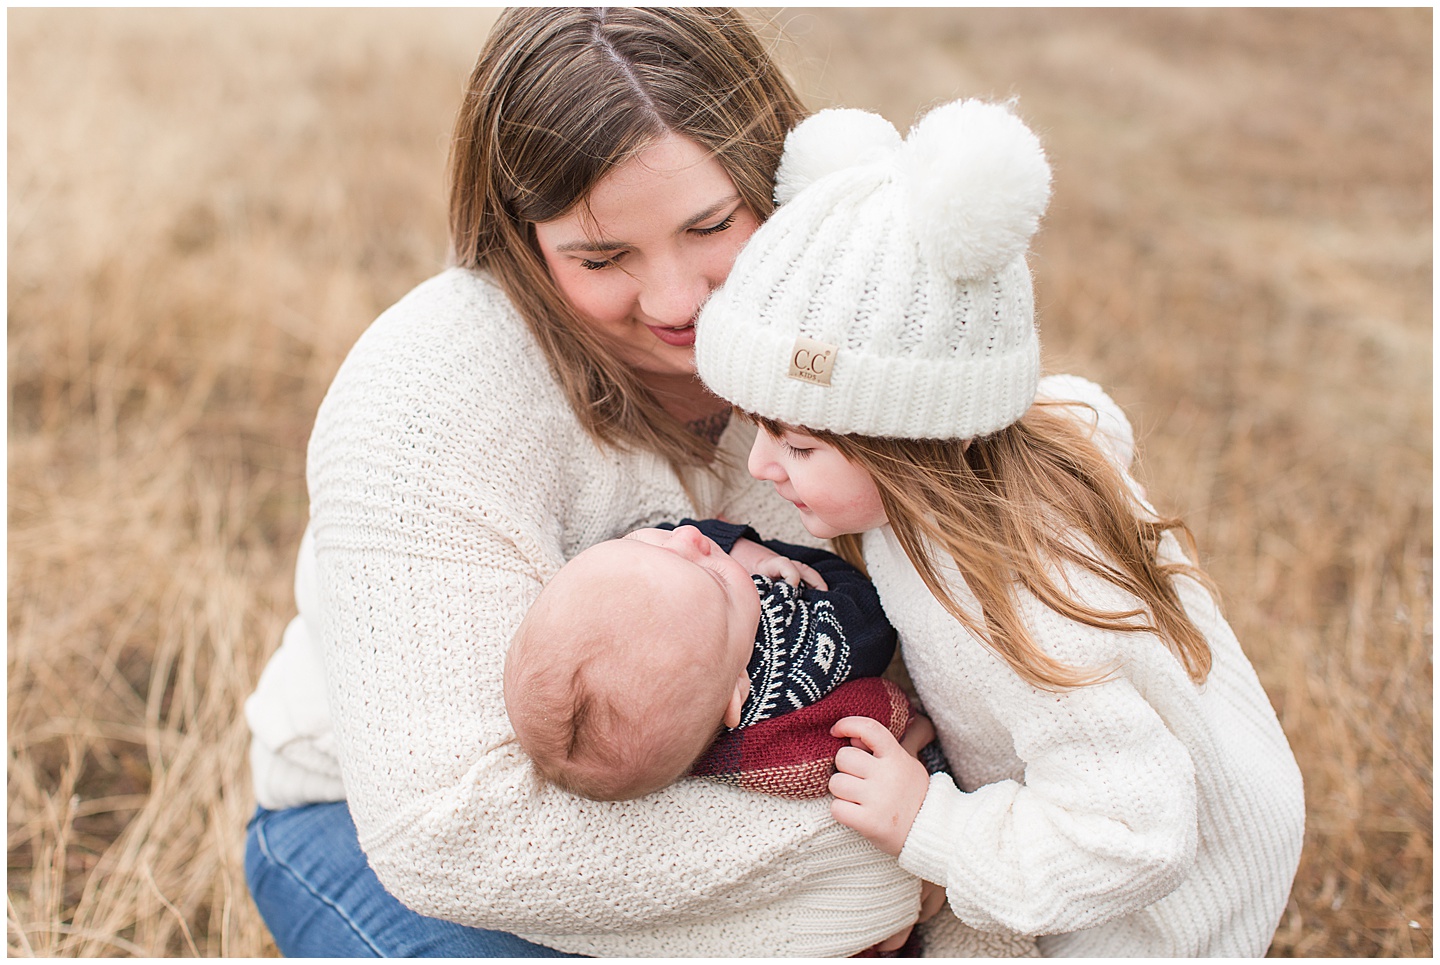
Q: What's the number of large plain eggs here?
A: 0